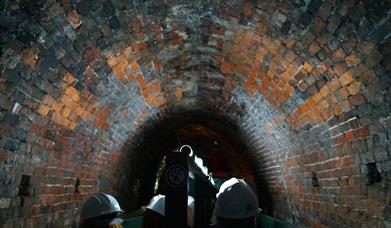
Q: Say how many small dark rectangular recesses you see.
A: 4